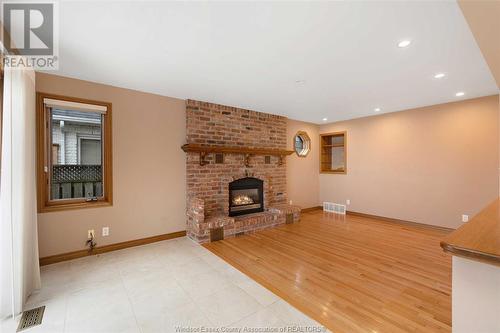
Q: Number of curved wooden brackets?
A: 3